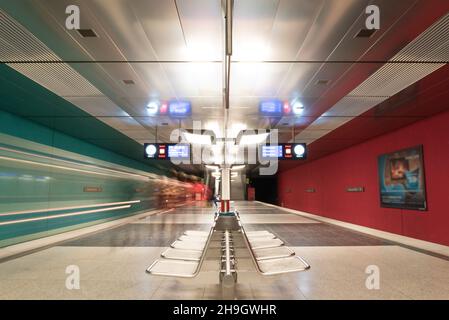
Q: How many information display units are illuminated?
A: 2